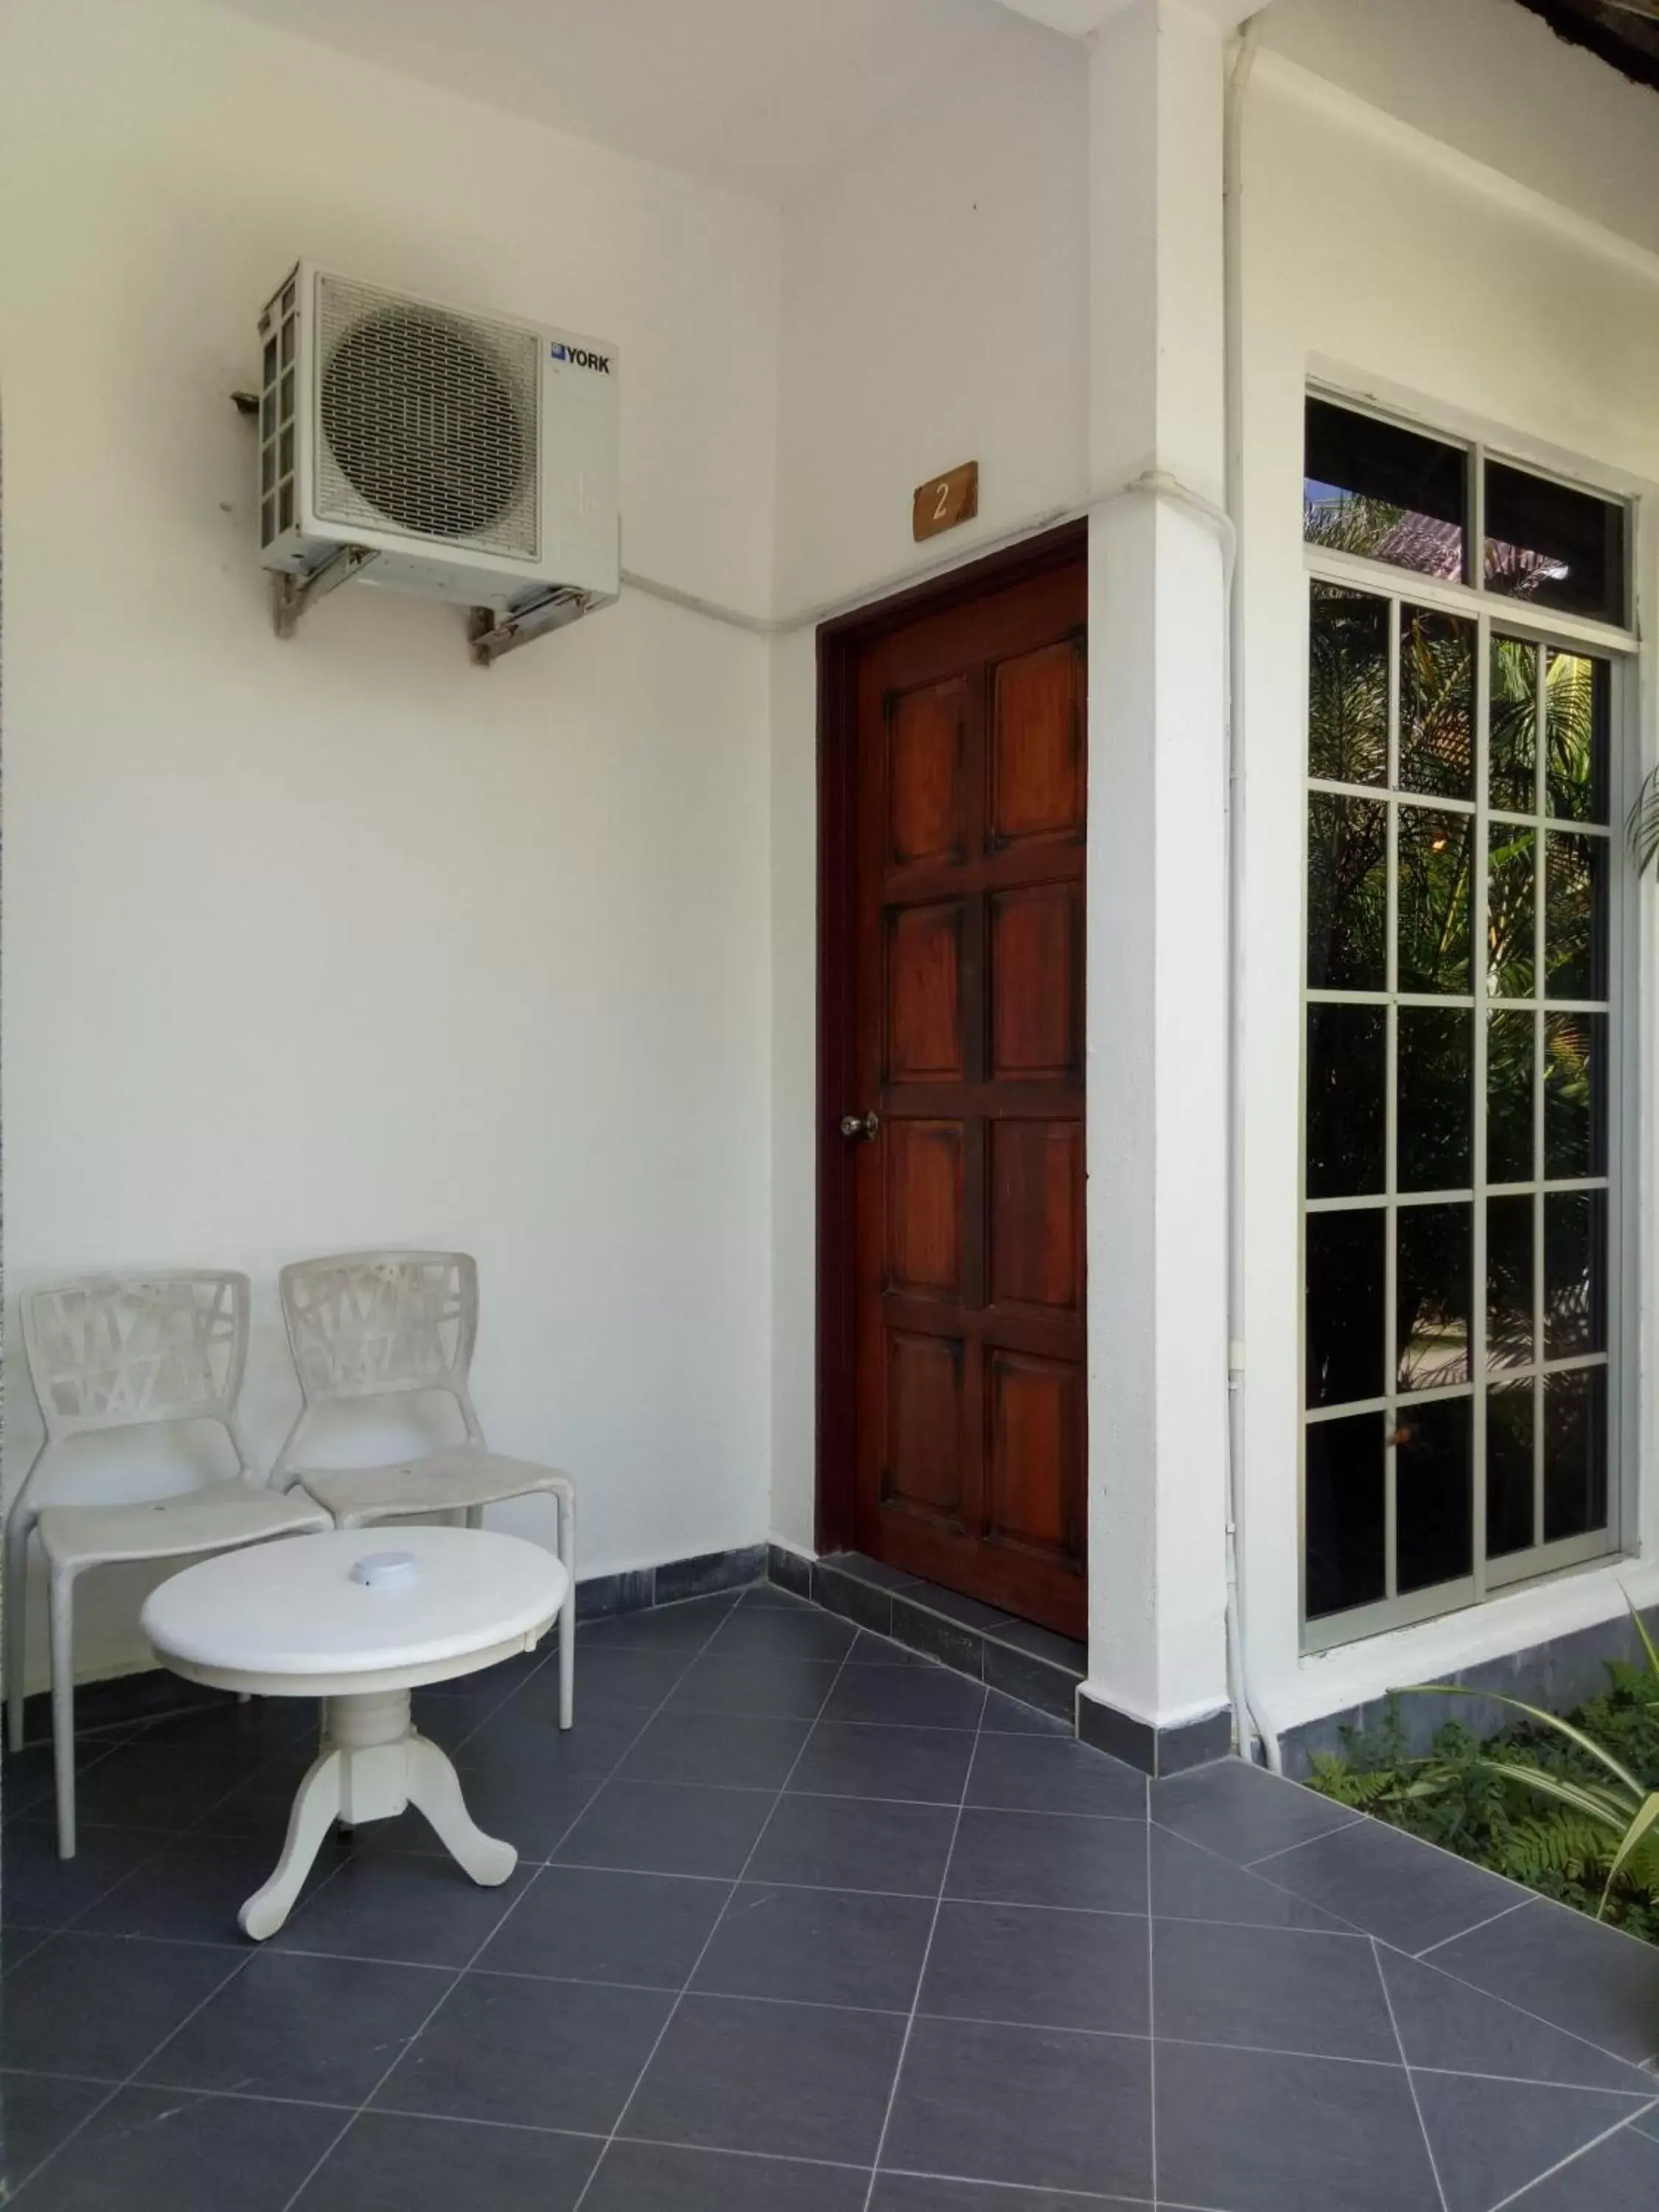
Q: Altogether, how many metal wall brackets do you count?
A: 2